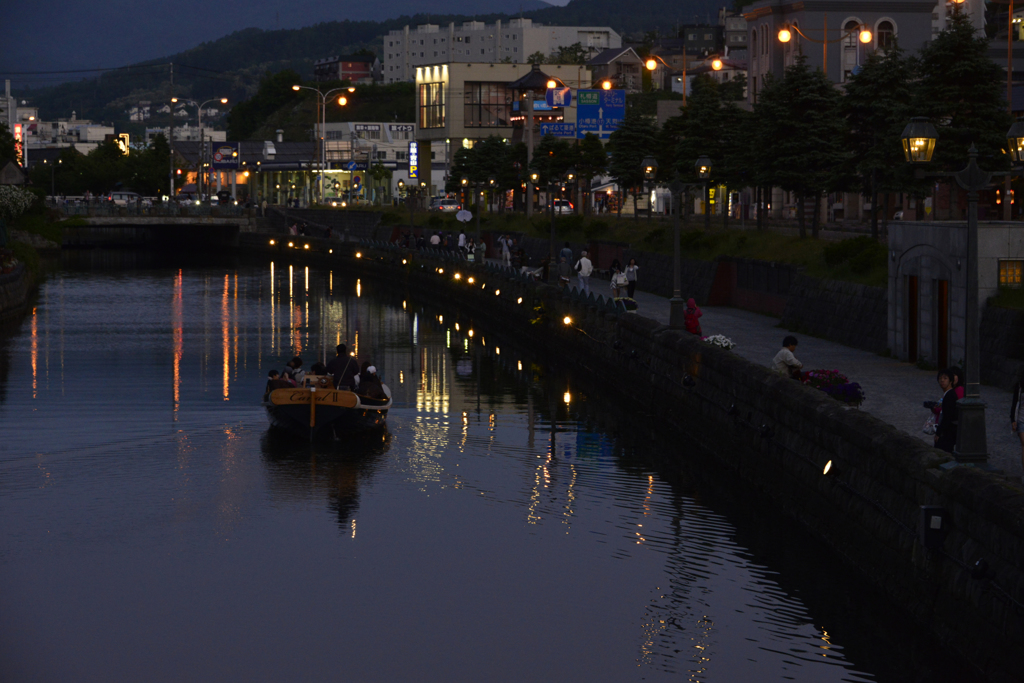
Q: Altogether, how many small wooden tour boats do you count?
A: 1